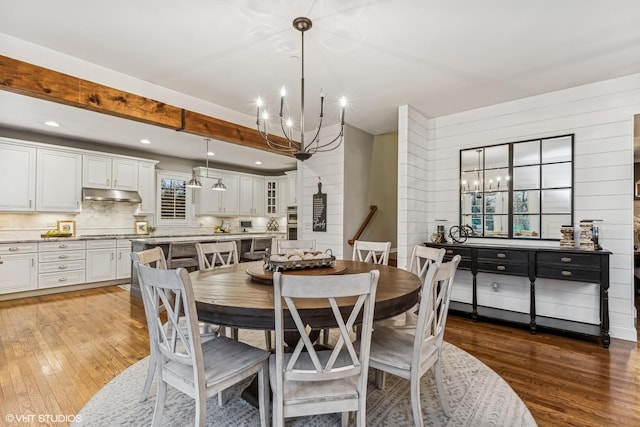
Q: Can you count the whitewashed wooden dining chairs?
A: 8